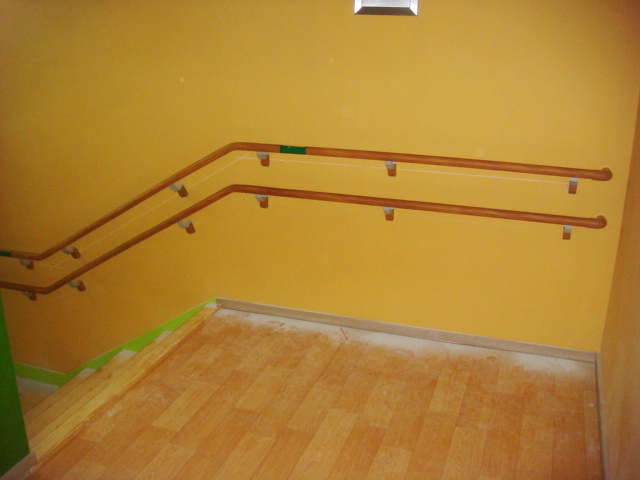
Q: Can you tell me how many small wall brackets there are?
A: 12